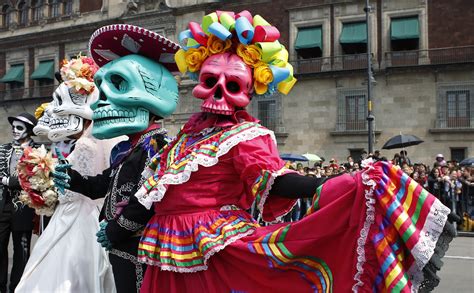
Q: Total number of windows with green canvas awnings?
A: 5